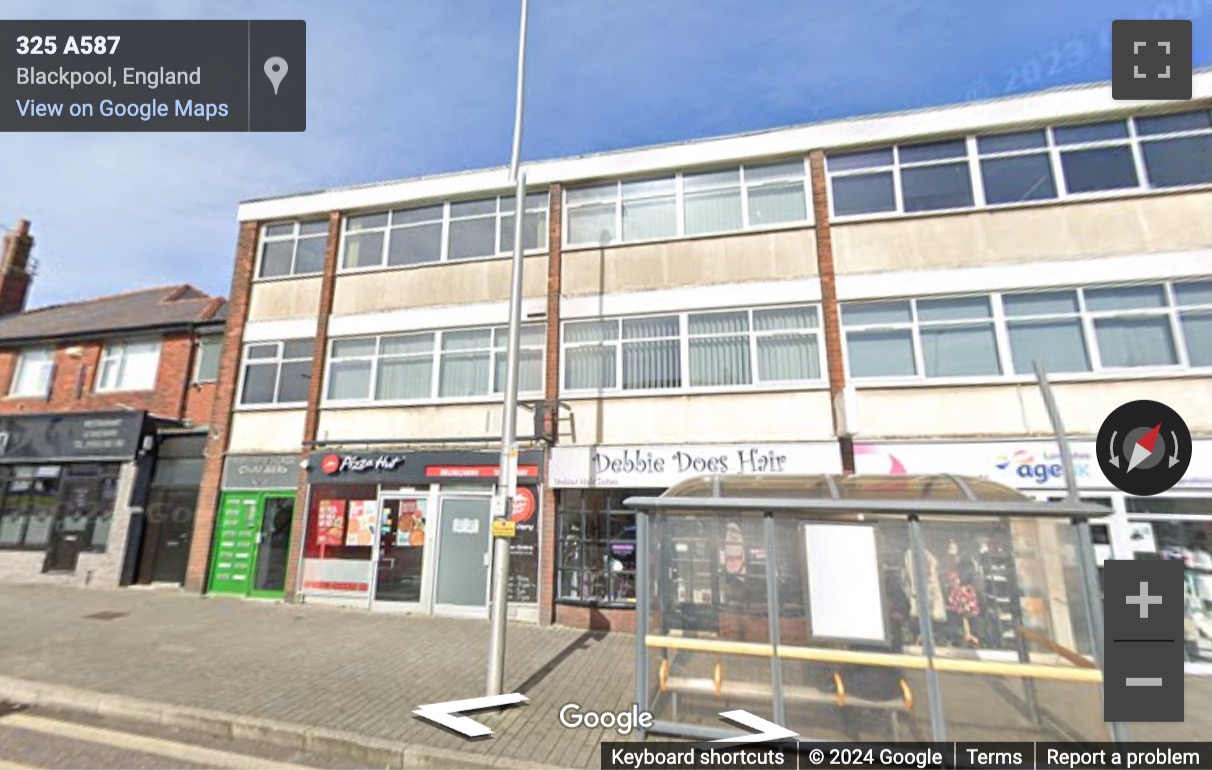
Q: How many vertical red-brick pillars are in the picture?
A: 4